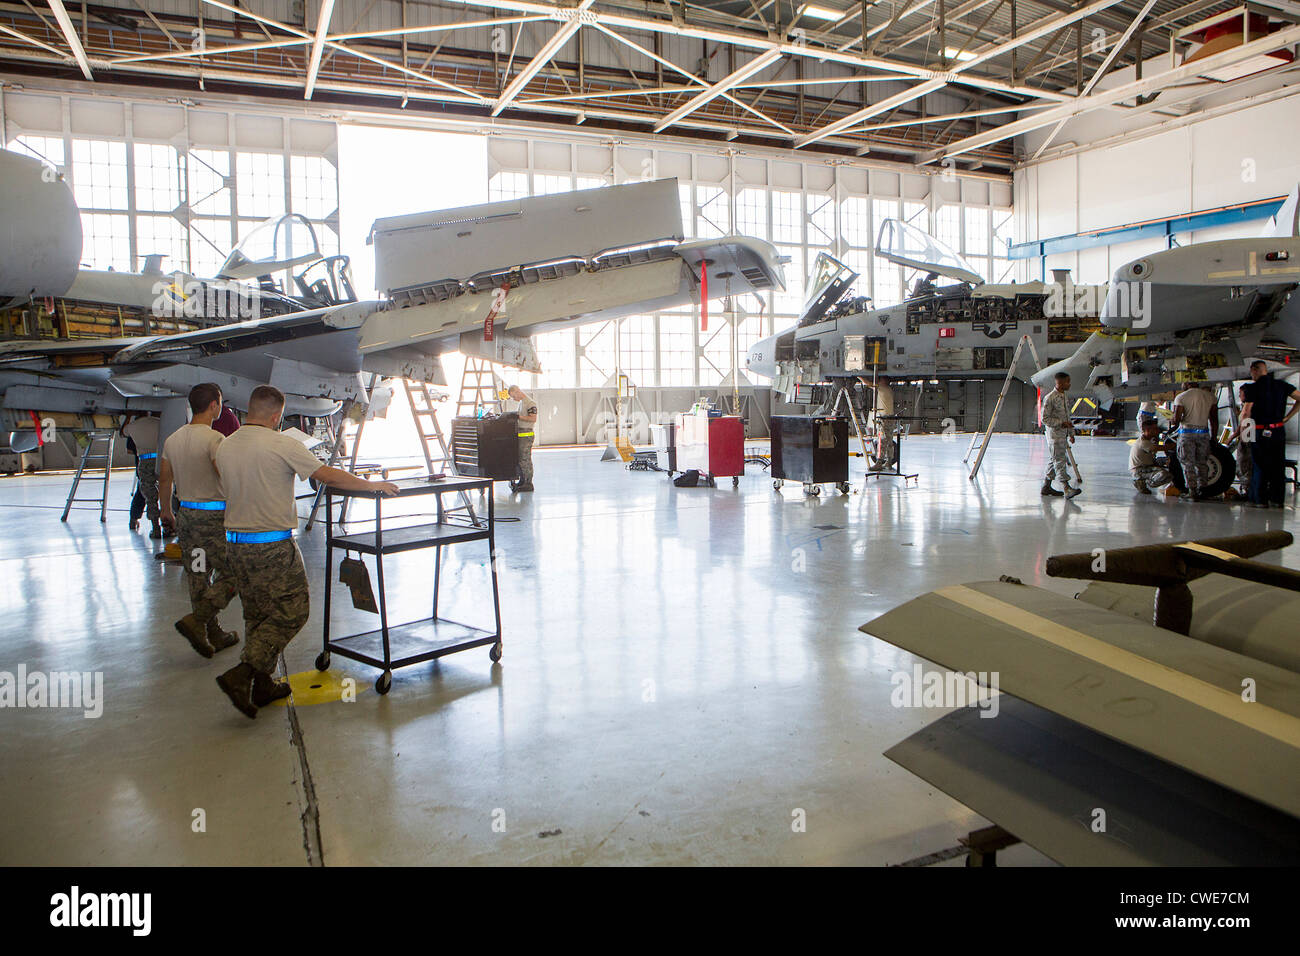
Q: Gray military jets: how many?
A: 2